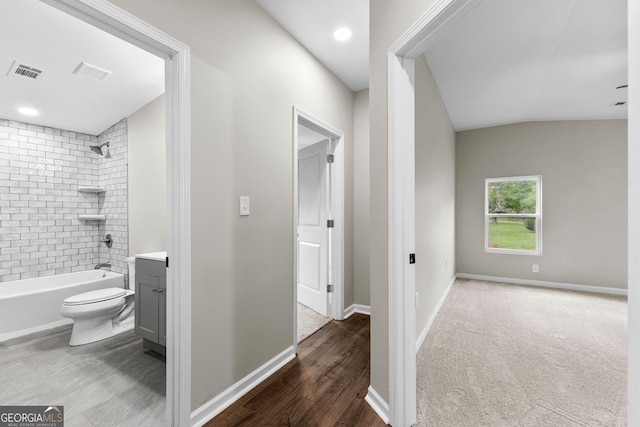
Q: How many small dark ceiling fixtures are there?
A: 2